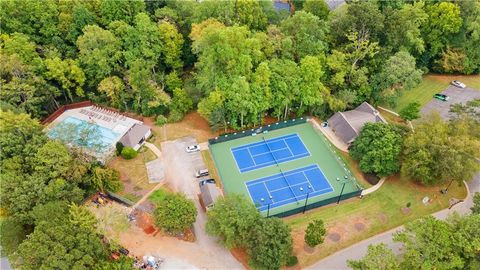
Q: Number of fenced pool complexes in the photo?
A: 1